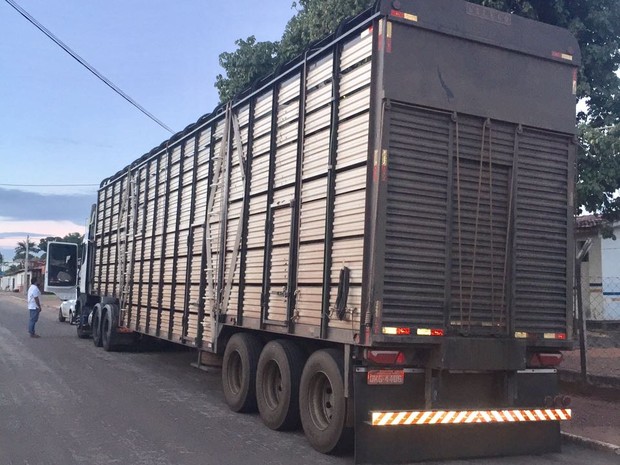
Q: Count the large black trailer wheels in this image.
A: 3